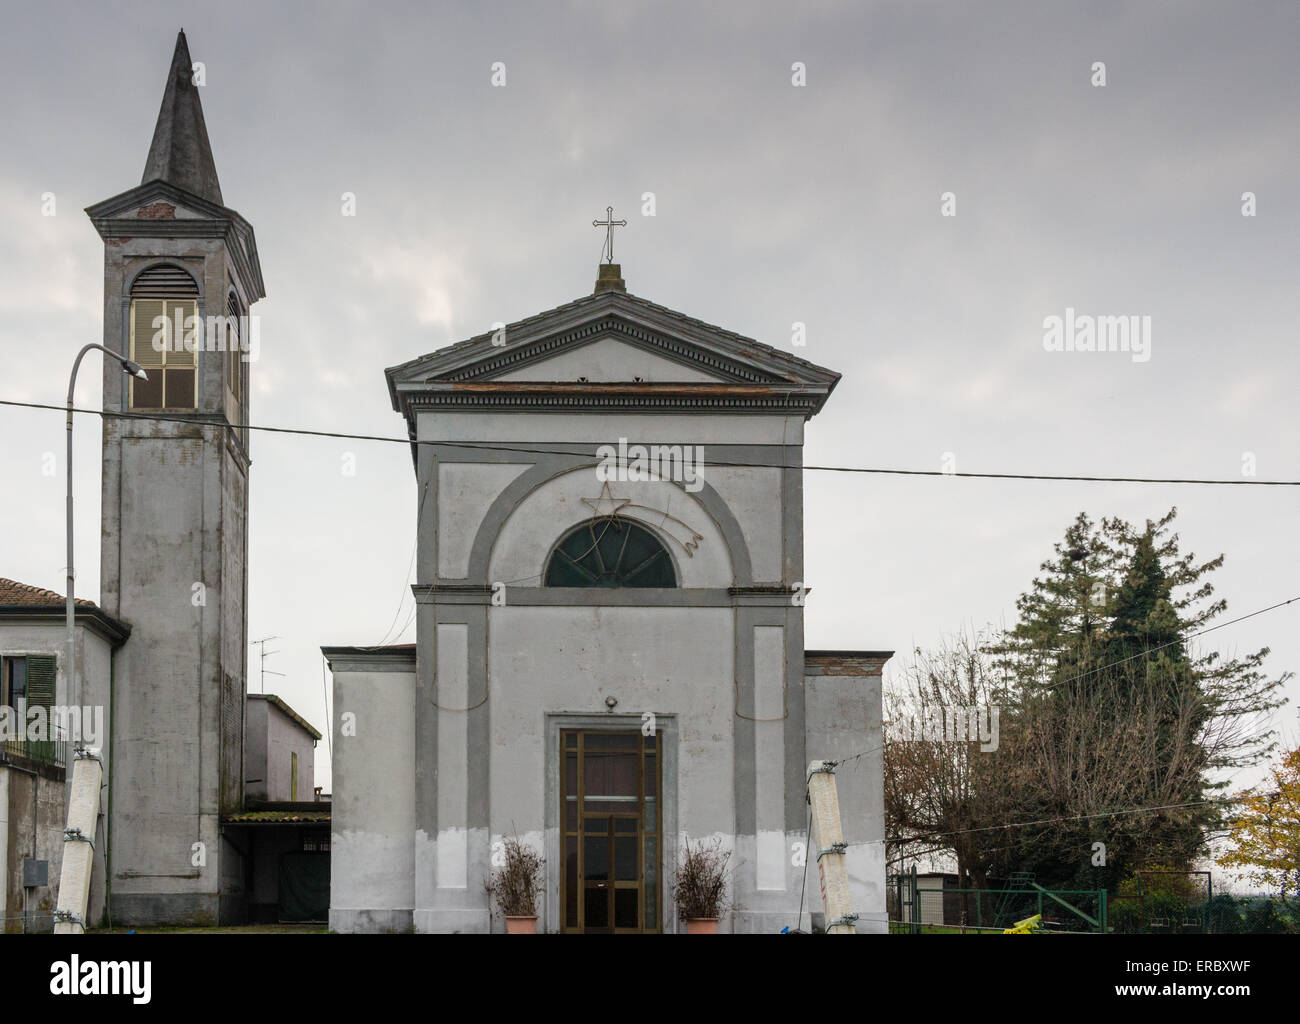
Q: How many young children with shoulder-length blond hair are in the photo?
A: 0